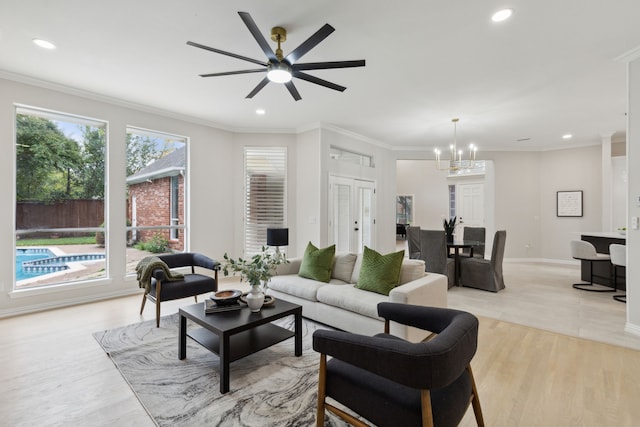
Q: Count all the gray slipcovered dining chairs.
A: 4